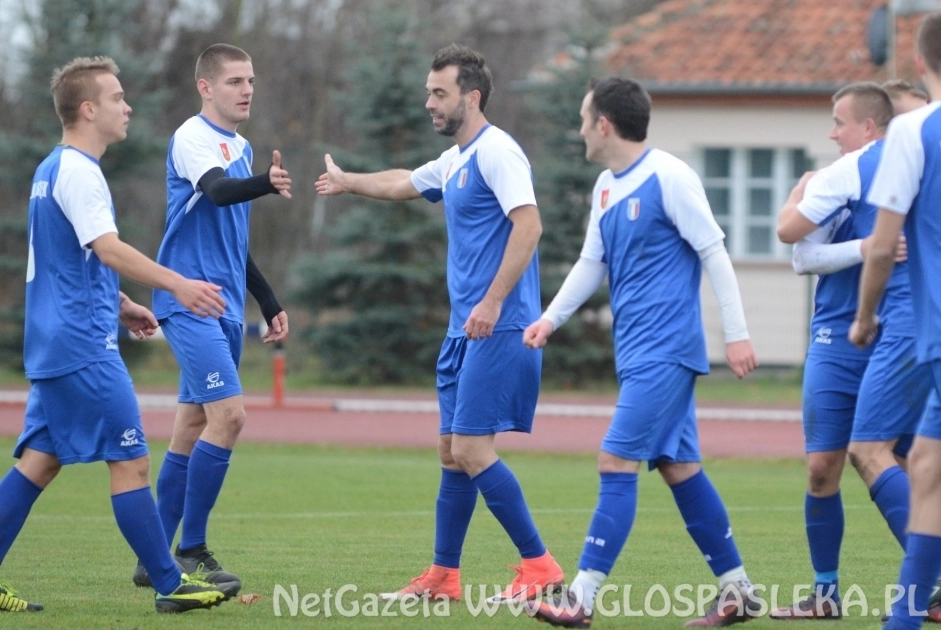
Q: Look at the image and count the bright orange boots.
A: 2